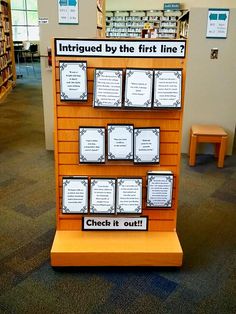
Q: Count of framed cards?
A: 11